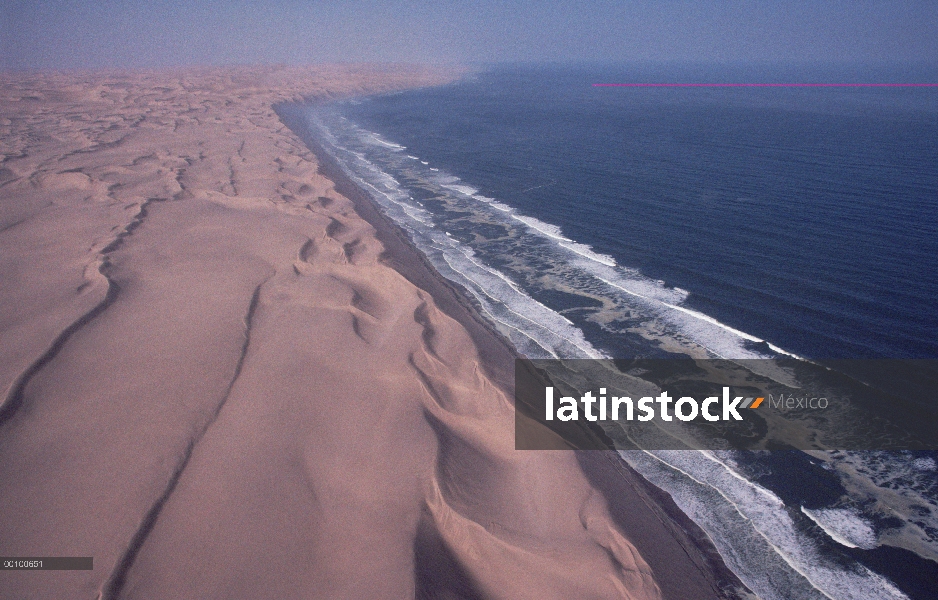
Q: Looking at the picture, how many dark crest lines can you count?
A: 2